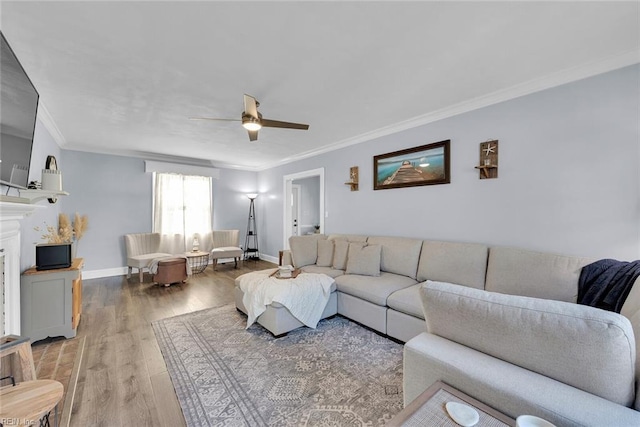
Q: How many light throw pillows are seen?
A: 3